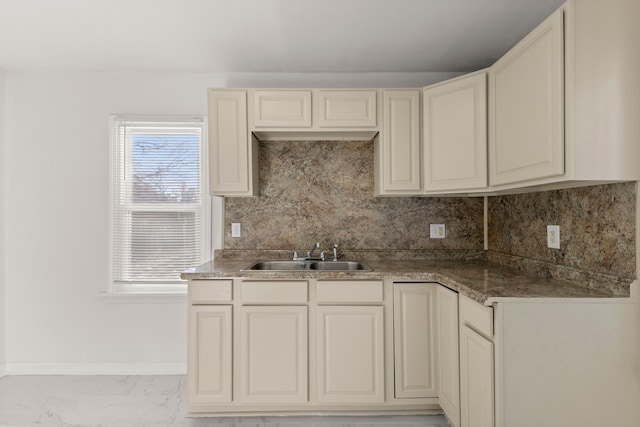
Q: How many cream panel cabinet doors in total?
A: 12